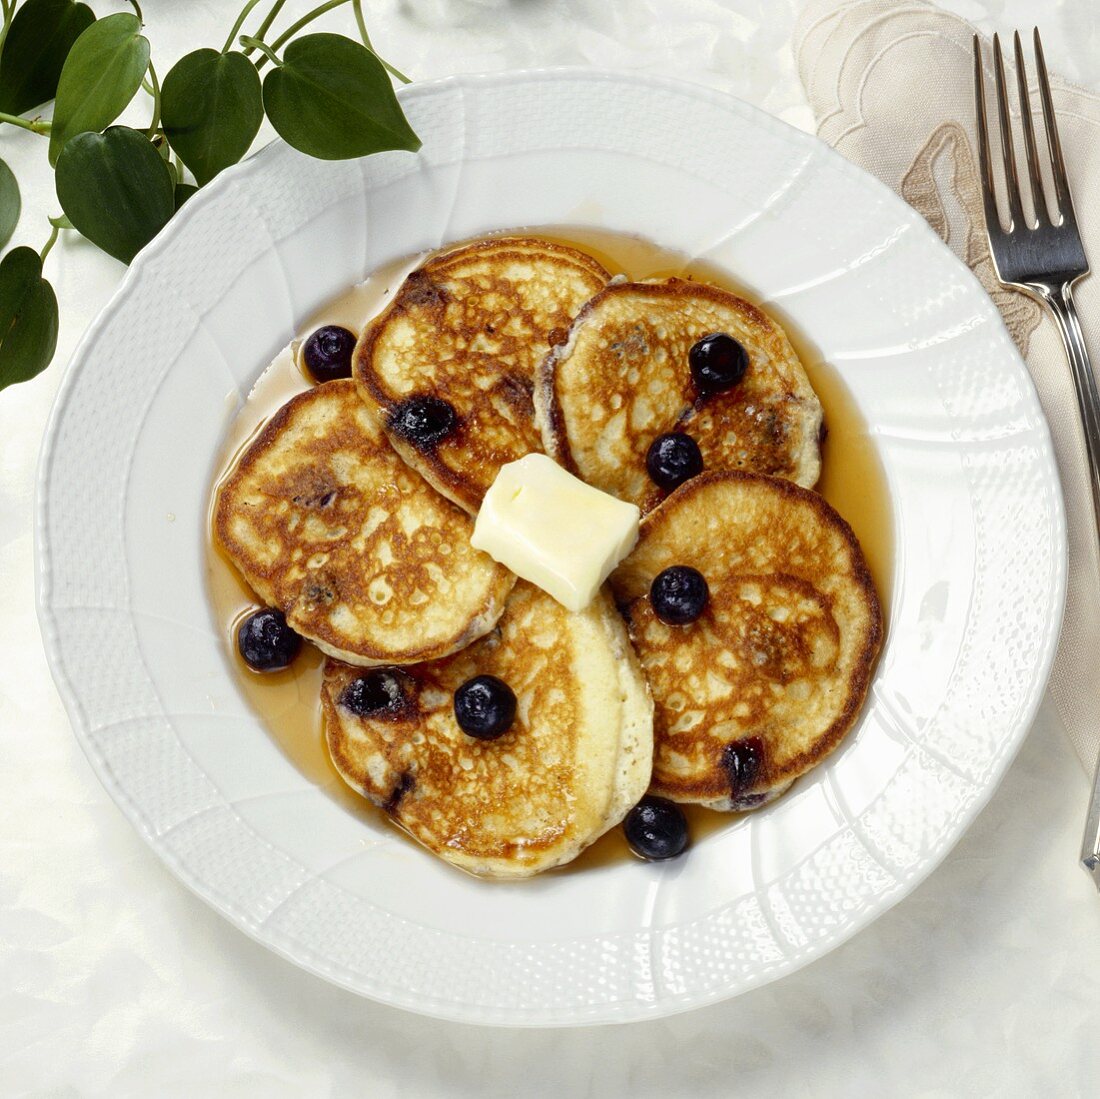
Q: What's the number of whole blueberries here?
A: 7